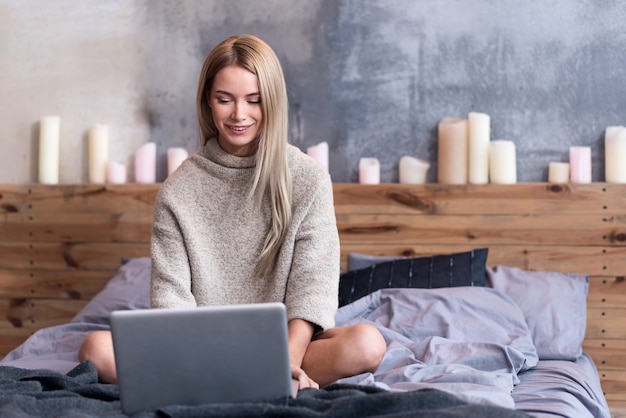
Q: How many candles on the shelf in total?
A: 14